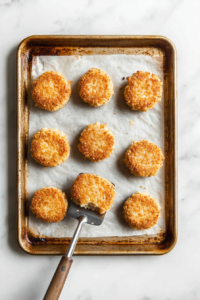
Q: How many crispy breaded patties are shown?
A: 9